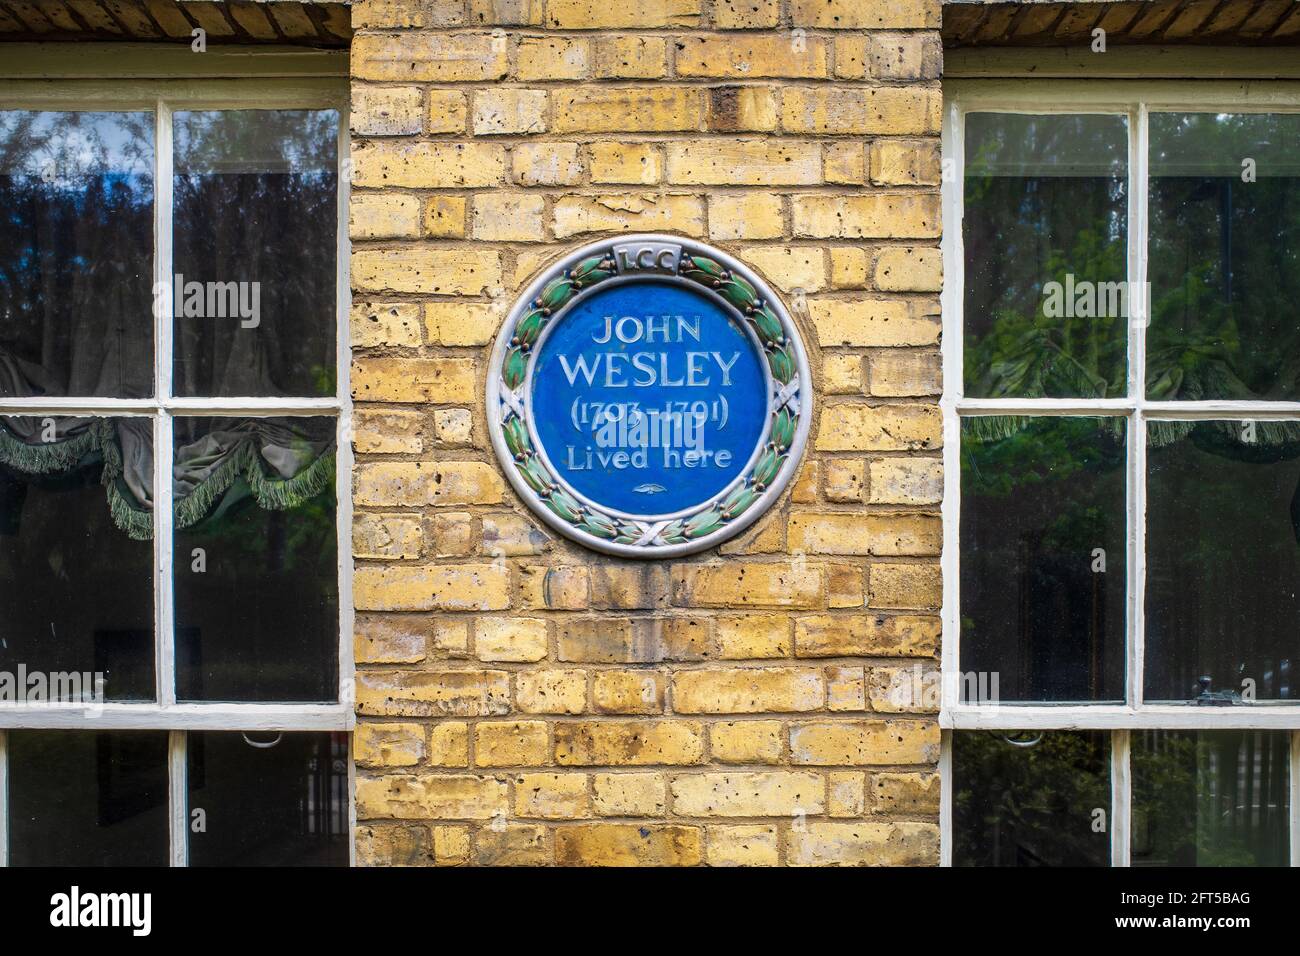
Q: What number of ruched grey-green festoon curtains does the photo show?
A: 2